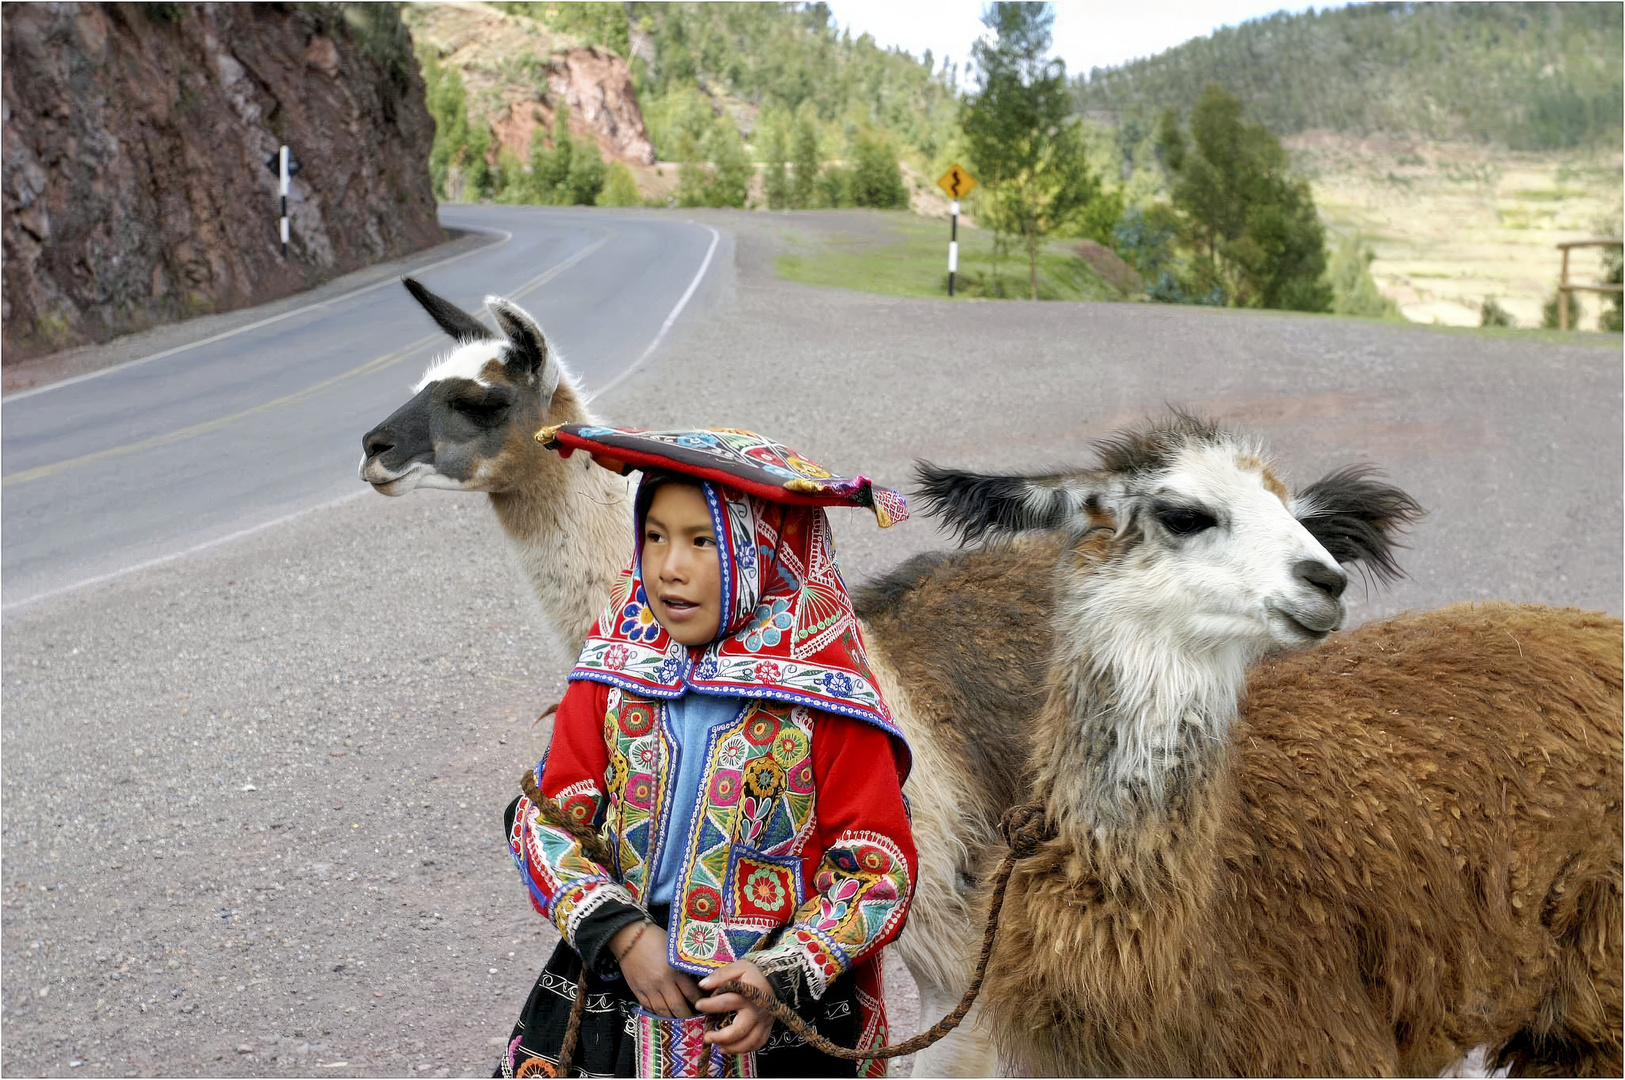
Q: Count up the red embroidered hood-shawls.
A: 1